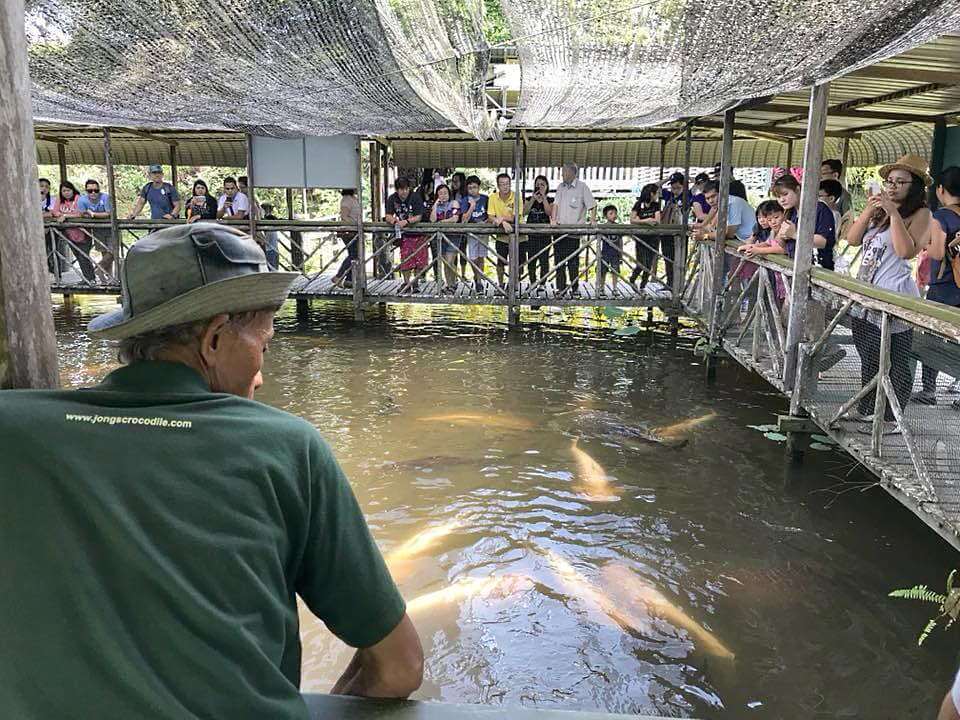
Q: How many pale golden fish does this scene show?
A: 7